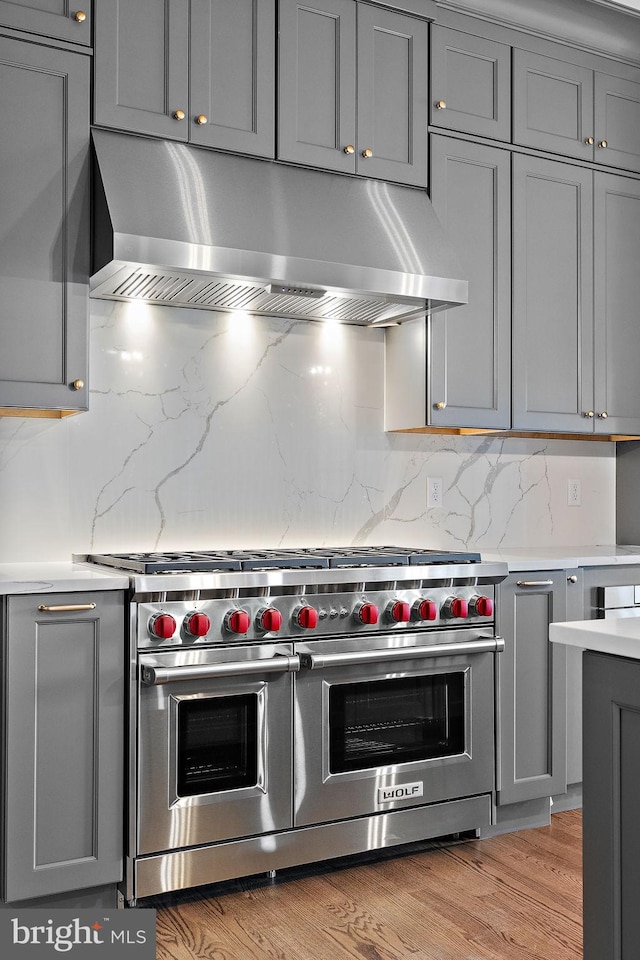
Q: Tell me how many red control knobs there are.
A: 10